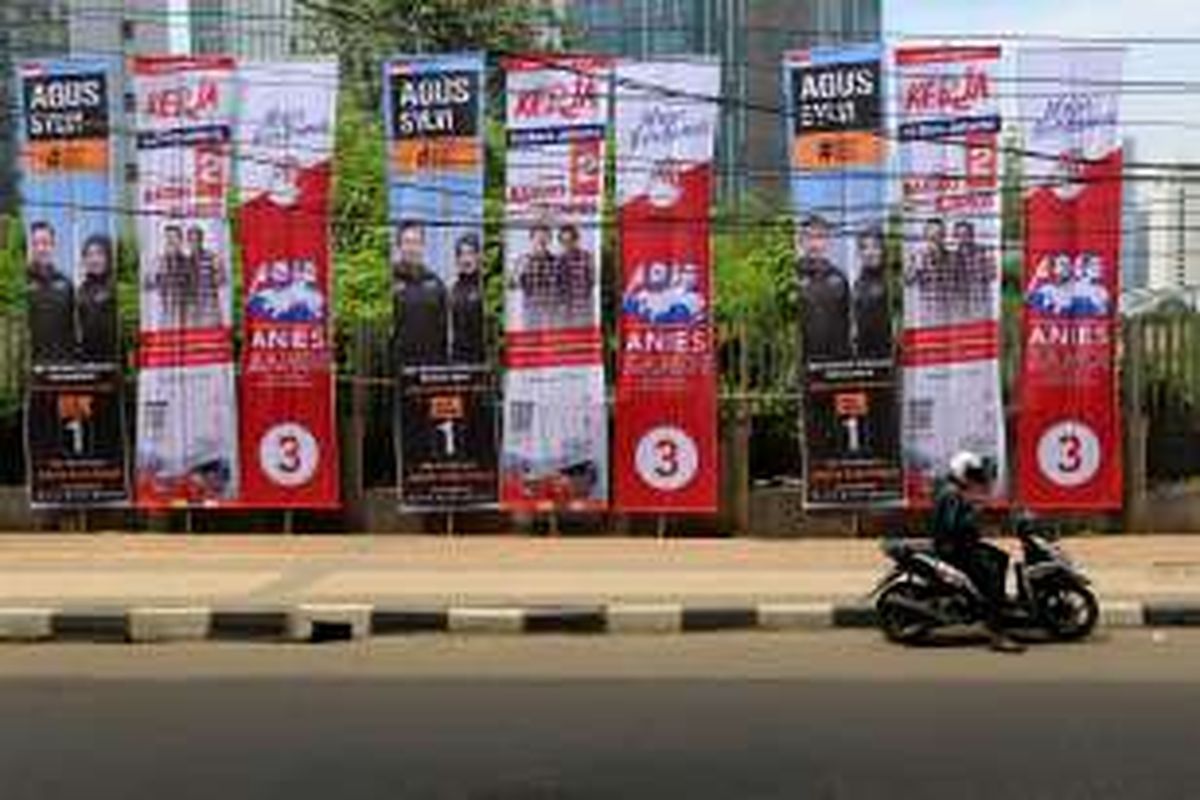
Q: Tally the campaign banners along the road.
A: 9